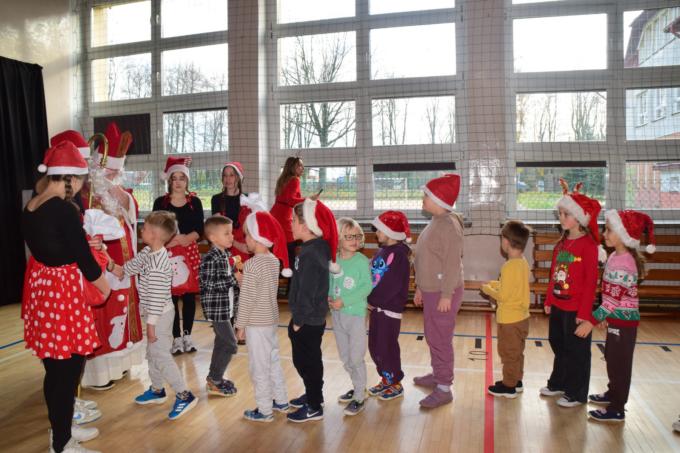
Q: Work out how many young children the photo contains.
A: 10